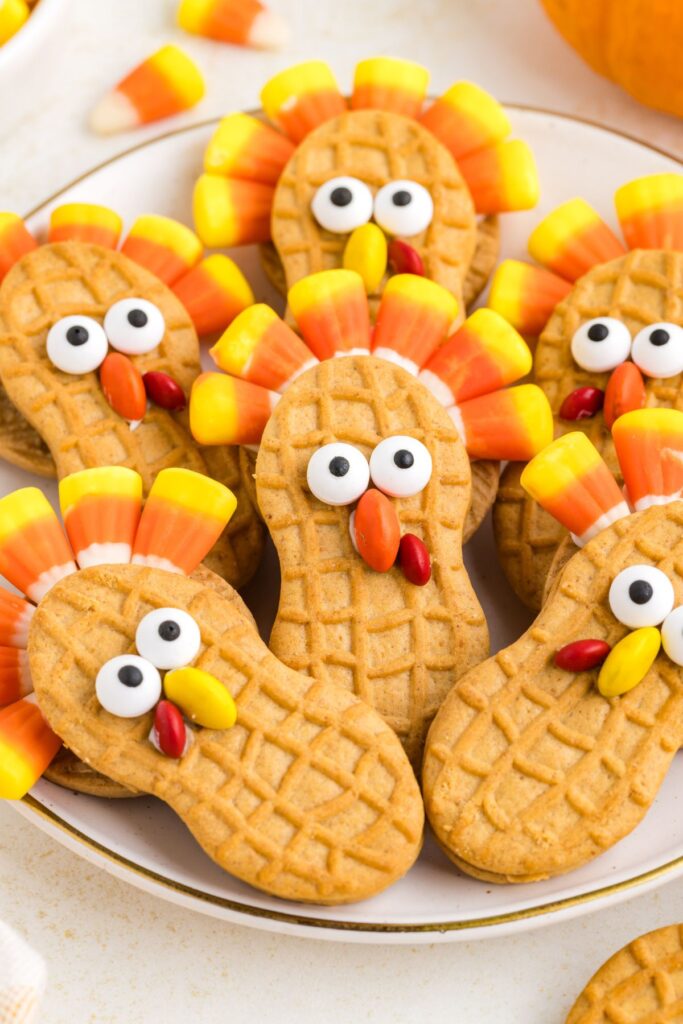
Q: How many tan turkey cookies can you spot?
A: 6